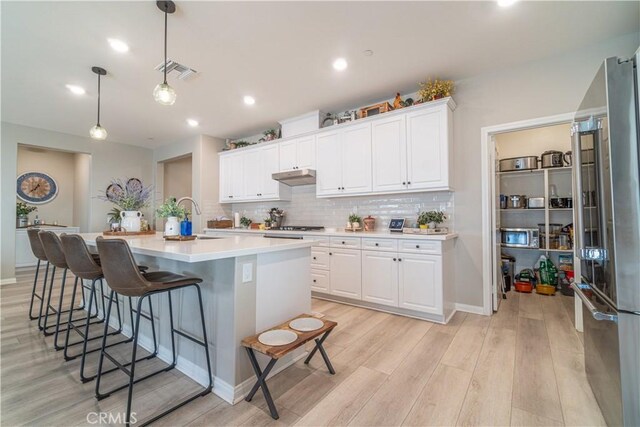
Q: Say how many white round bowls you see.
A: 2